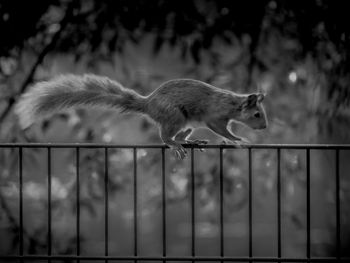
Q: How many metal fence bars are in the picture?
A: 12